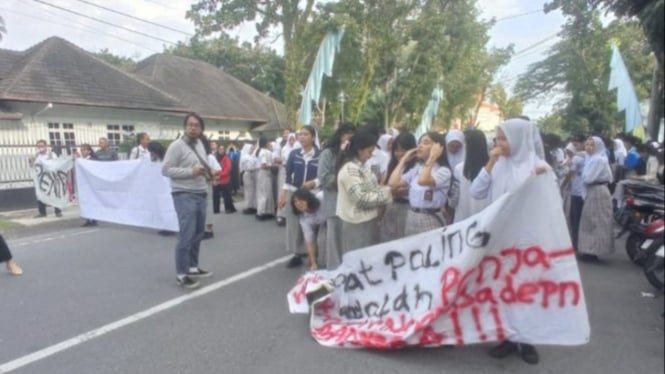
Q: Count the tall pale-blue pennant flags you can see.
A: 3